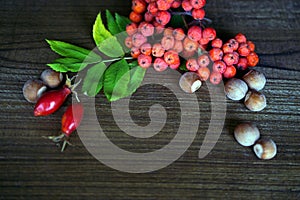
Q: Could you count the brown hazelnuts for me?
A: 8